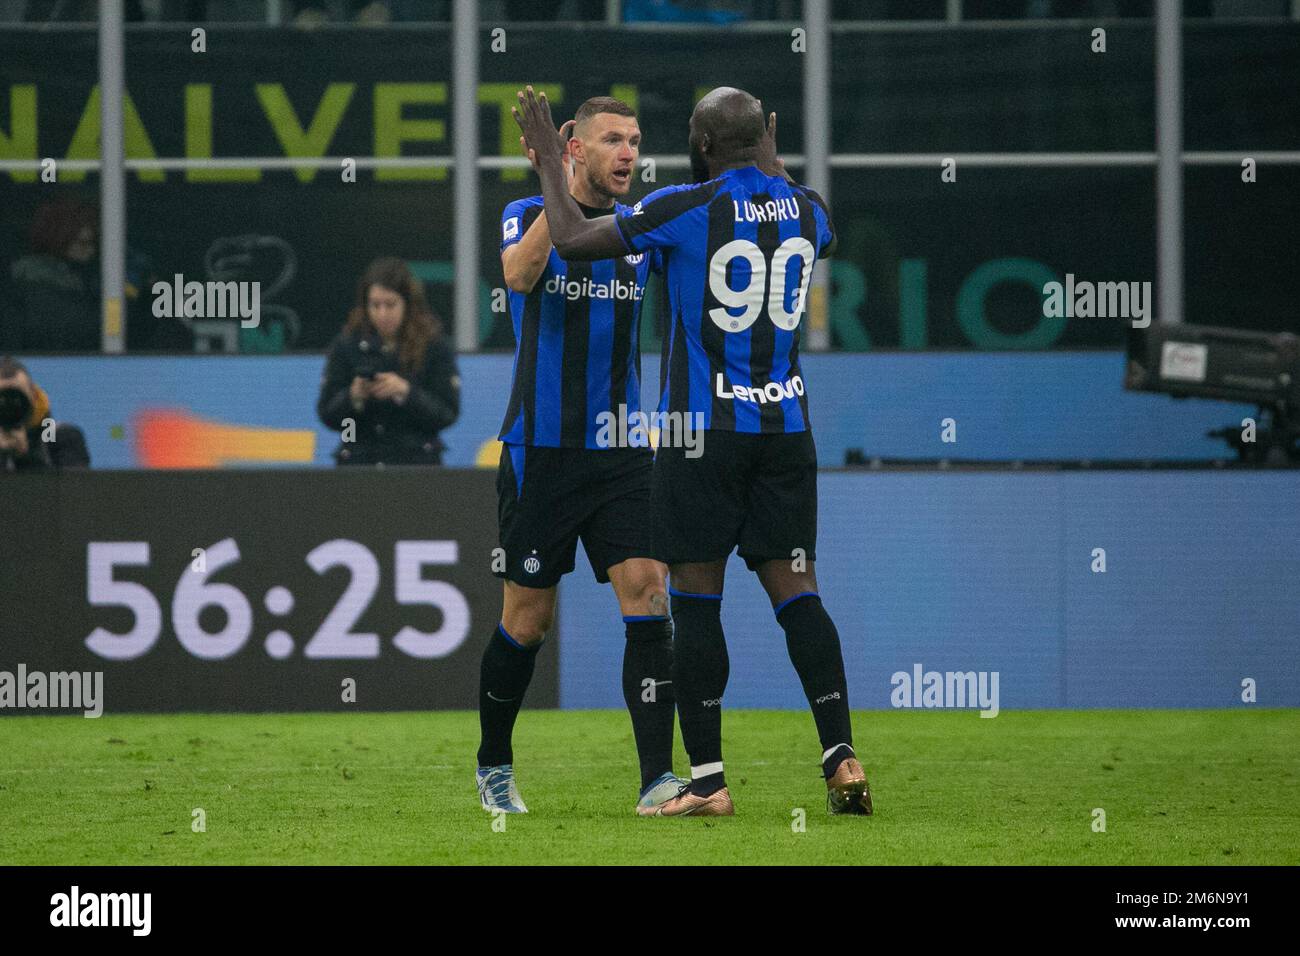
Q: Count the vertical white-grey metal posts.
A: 4